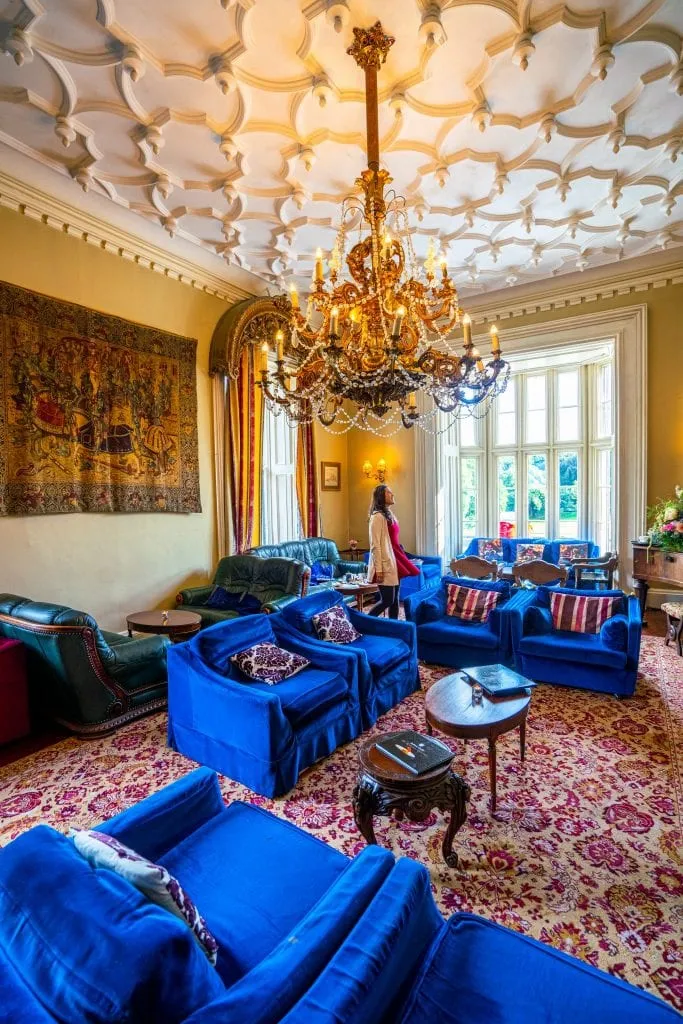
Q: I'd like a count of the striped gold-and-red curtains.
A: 2